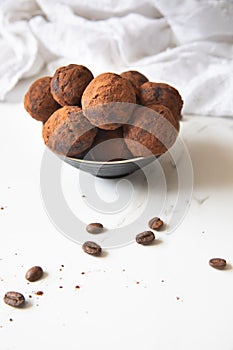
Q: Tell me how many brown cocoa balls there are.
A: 8